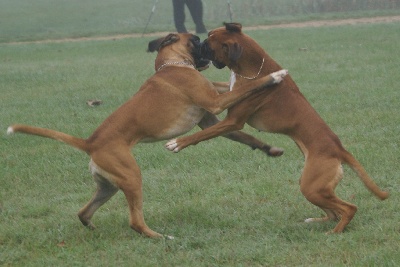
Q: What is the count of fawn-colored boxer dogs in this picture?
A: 2